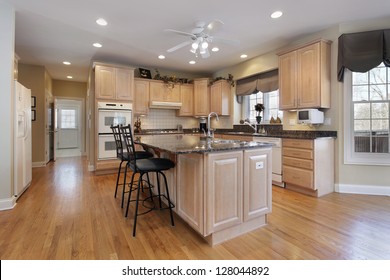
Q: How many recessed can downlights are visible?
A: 9